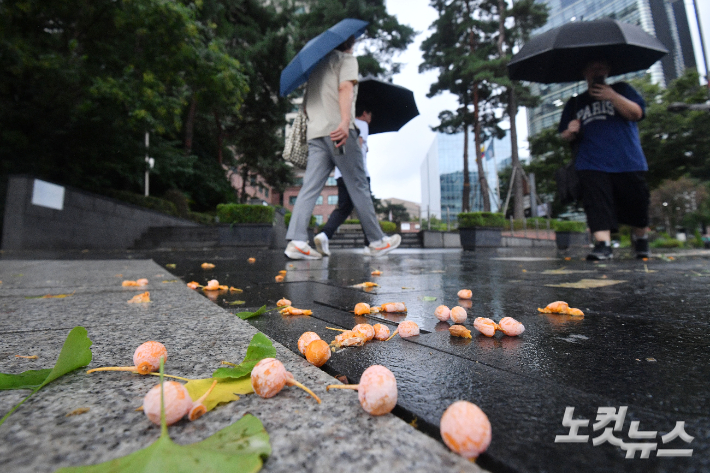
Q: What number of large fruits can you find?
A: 5